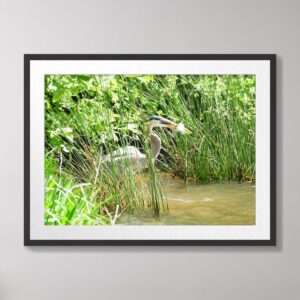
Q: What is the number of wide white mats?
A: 1